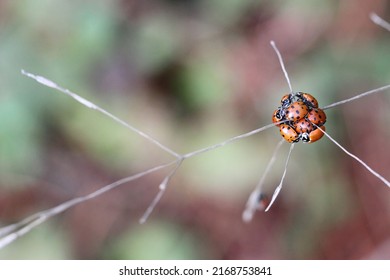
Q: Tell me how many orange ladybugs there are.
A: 8